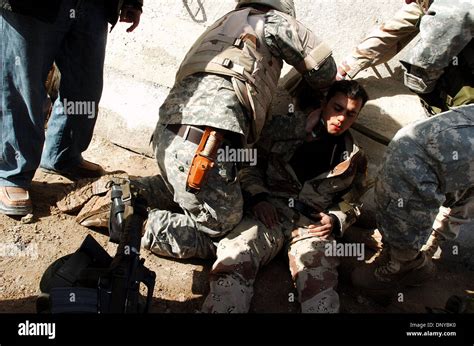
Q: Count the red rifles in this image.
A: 0